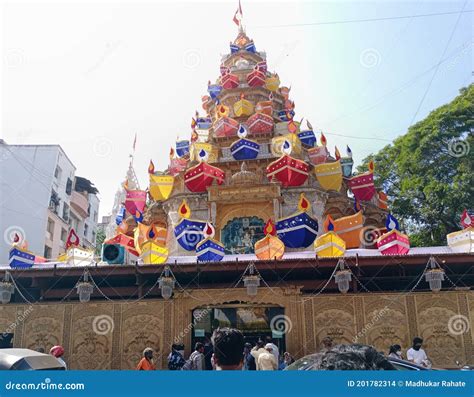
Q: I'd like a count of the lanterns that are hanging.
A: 6